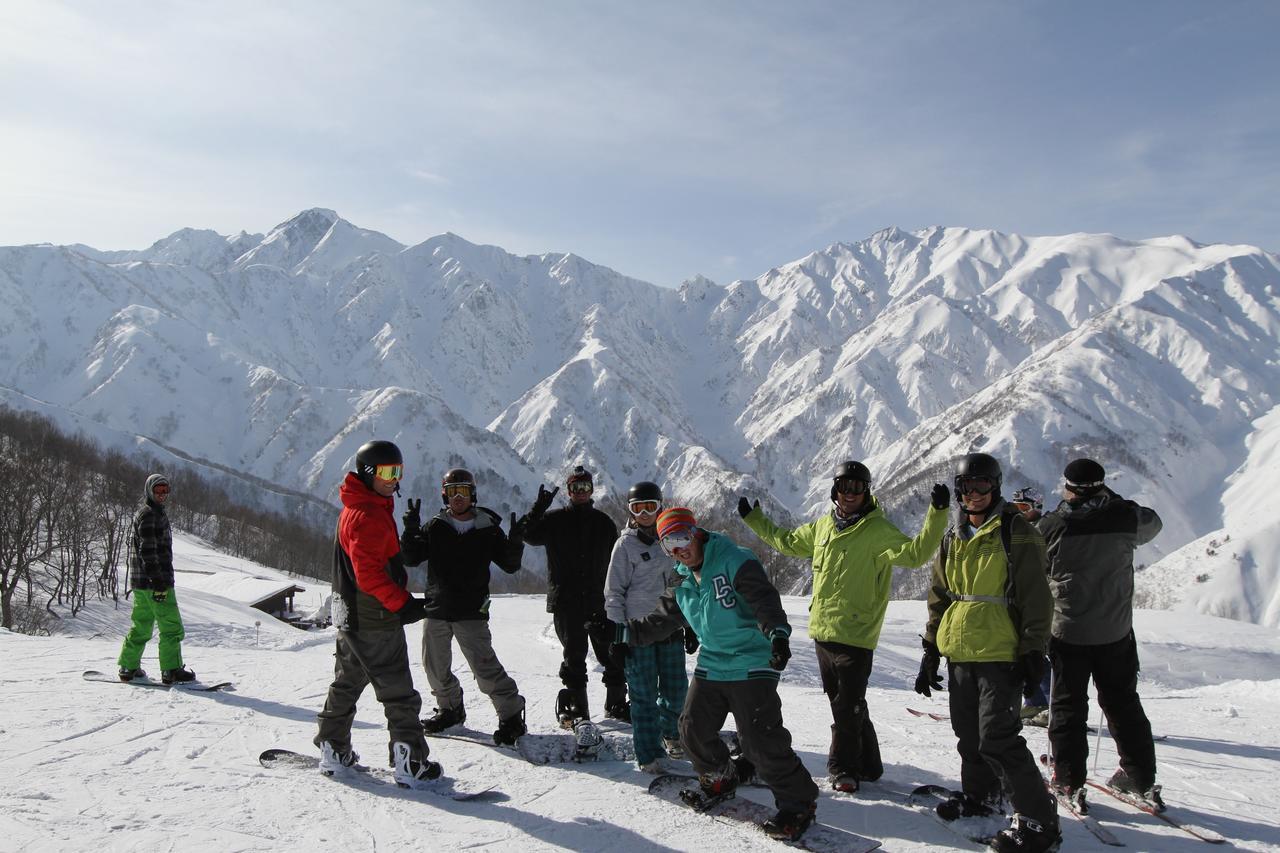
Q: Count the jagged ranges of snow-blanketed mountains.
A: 1